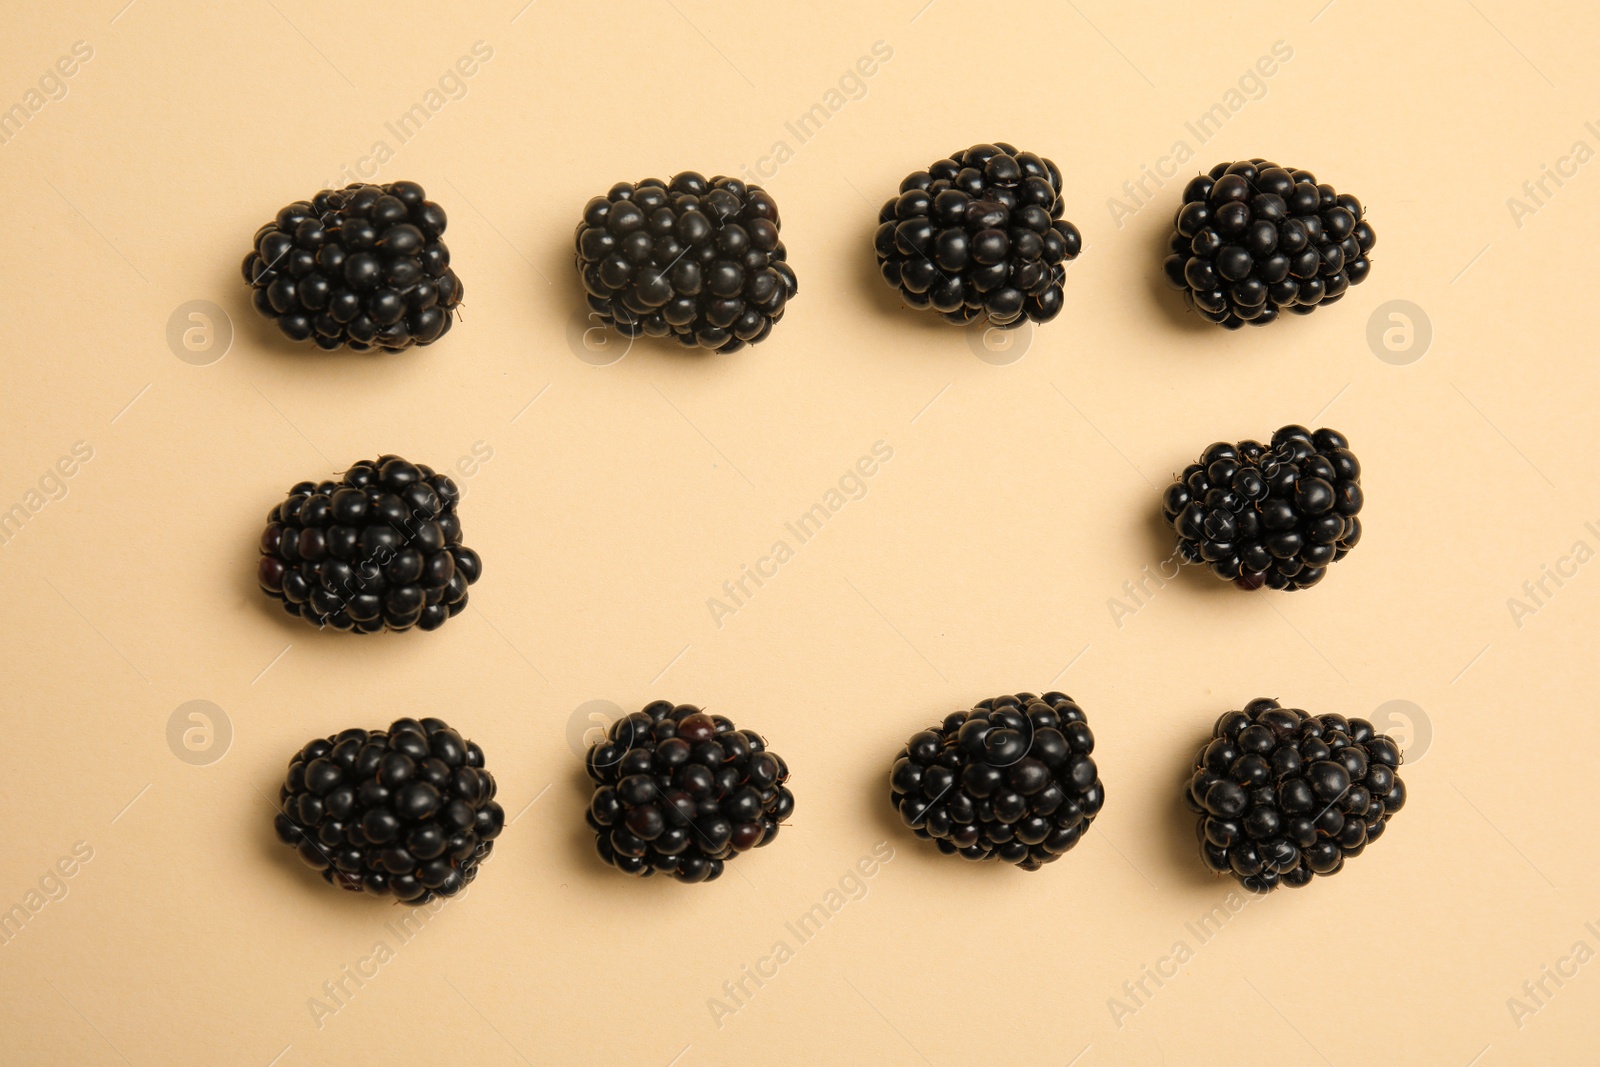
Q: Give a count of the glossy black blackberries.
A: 10